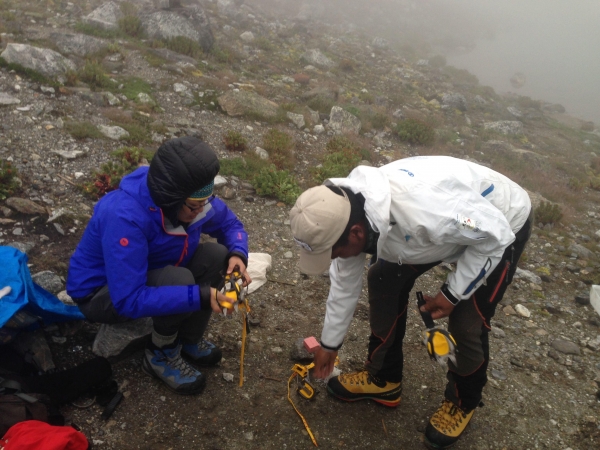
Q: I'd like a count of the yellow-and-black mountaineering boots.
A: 2